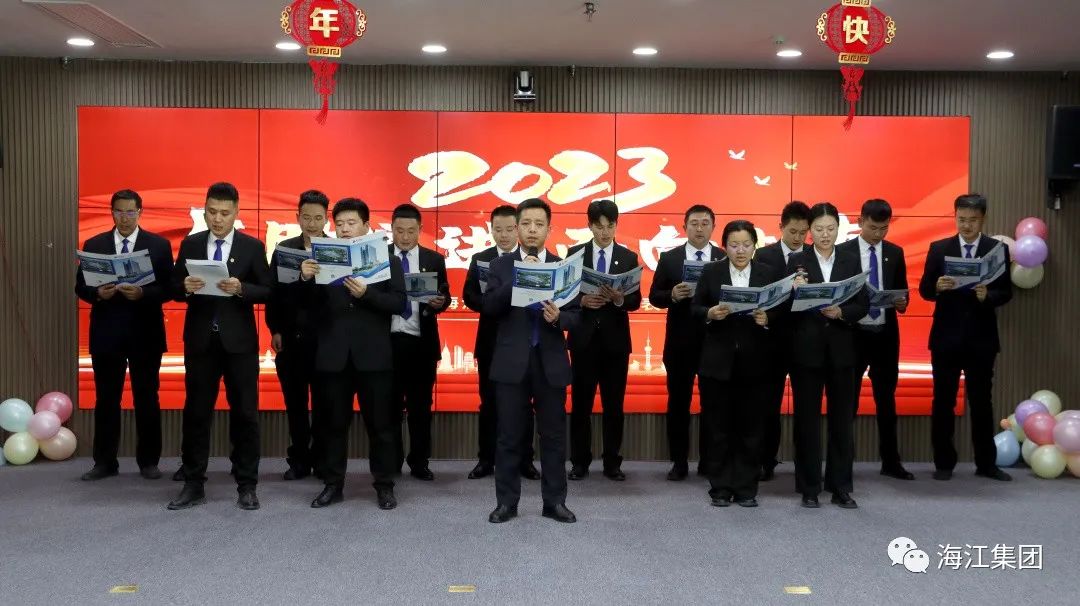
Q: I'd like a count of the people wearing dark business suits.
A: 14